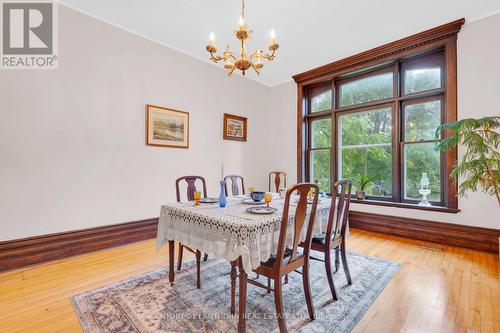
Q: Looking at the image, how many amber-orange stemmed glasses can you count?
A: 4